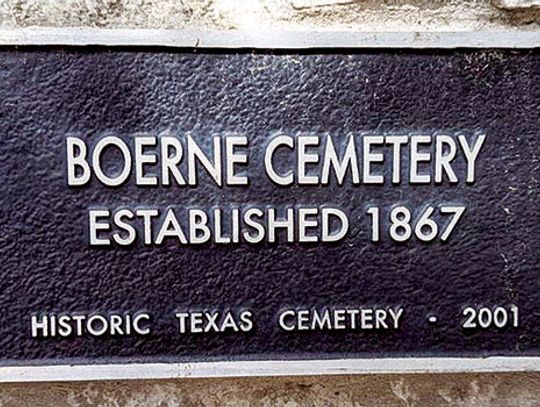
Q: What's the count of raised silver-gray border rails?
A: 2